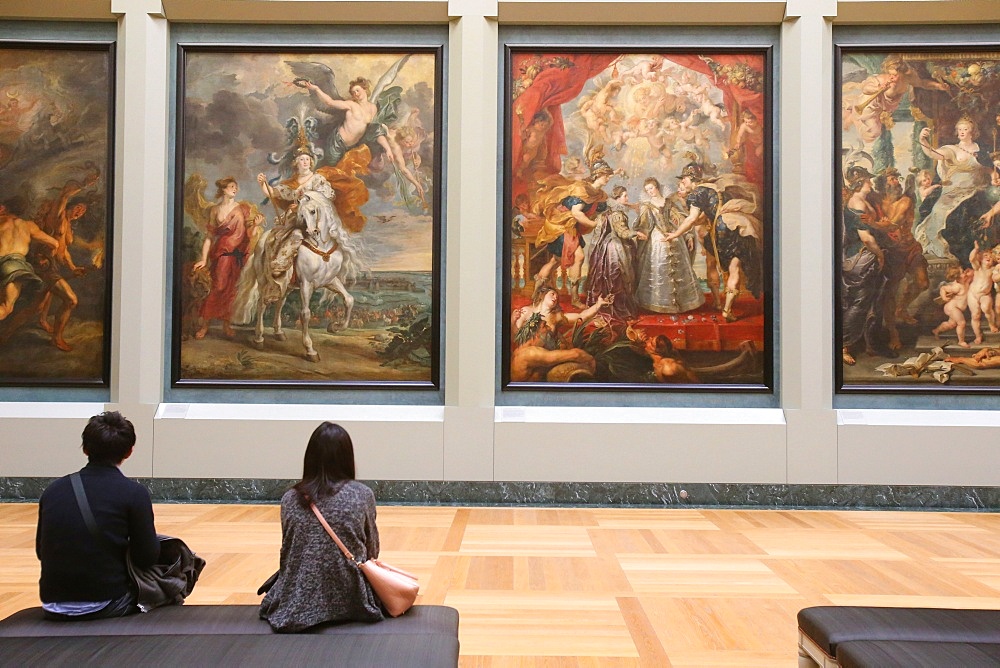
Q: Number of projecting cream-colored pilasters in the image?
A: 3